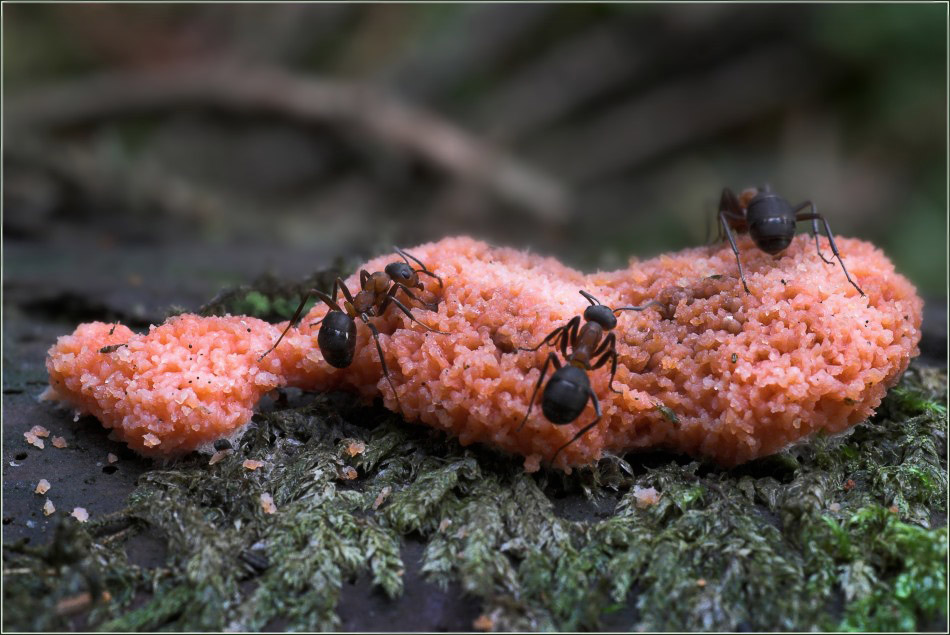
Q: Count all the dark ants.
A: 3